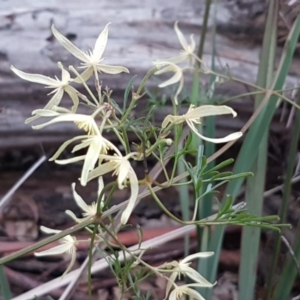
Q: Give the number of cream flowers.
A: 12